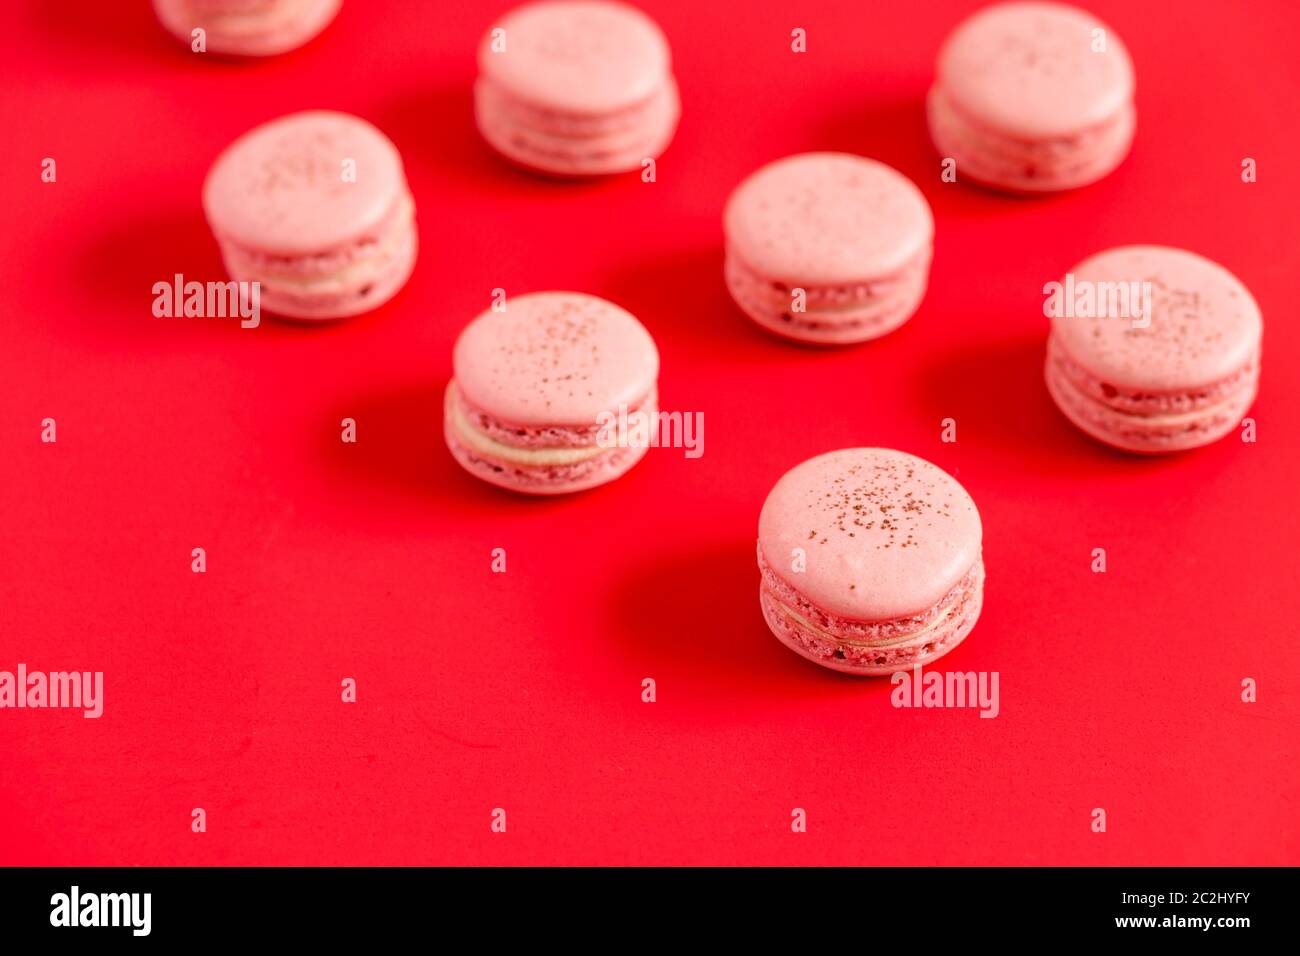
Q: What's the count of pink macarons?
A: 8